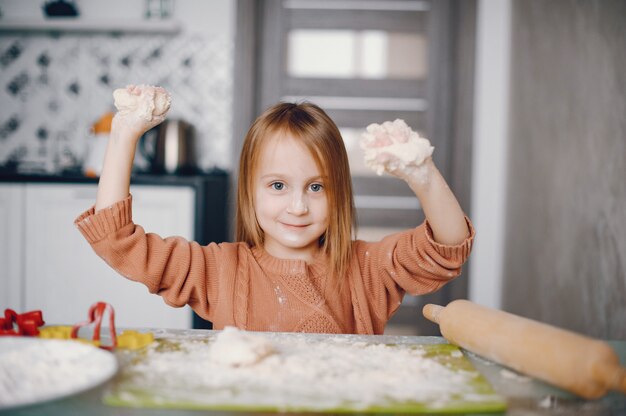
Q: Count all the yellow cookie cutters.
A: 2